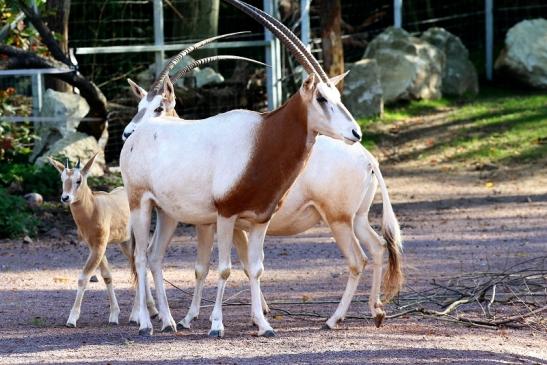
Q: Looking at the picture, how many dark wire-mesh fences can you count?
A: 1